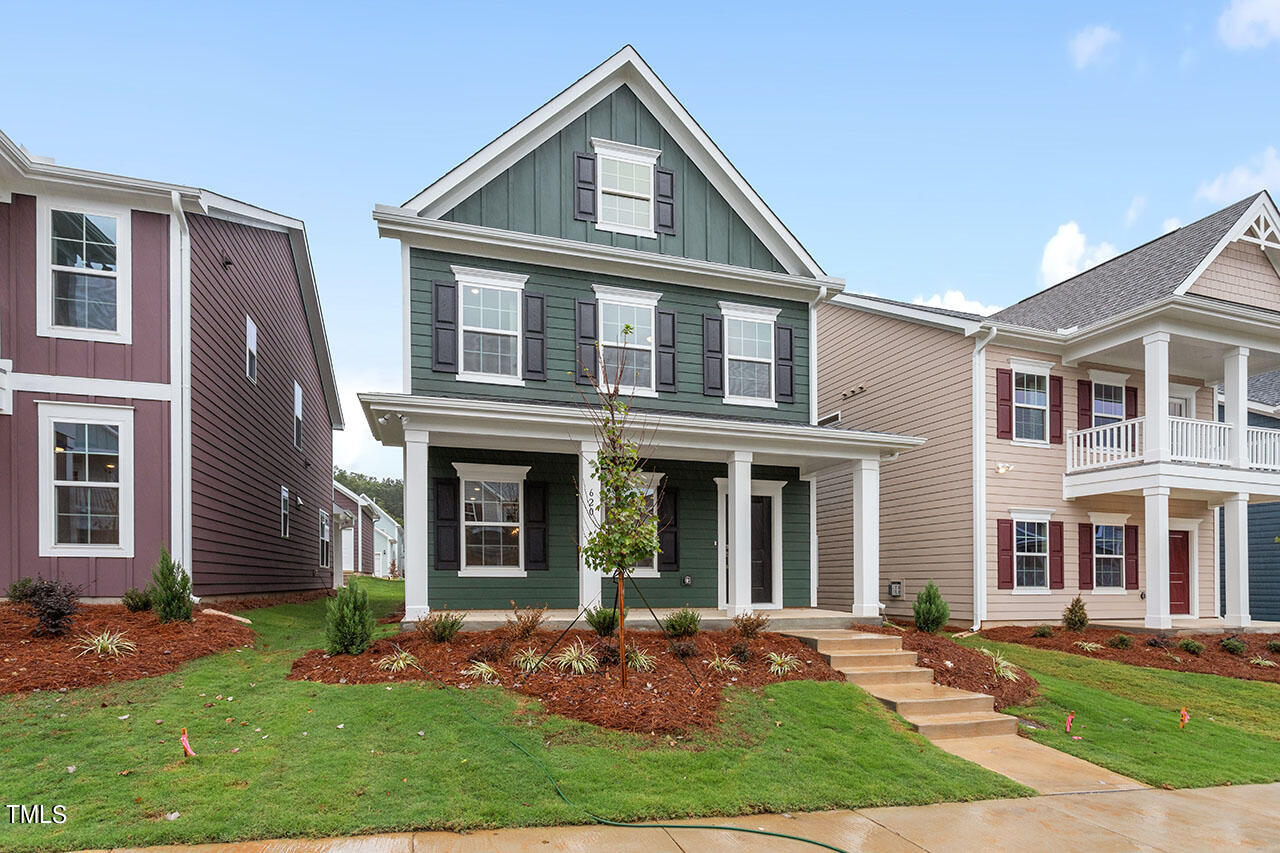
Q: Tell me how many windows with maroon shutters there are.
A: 4